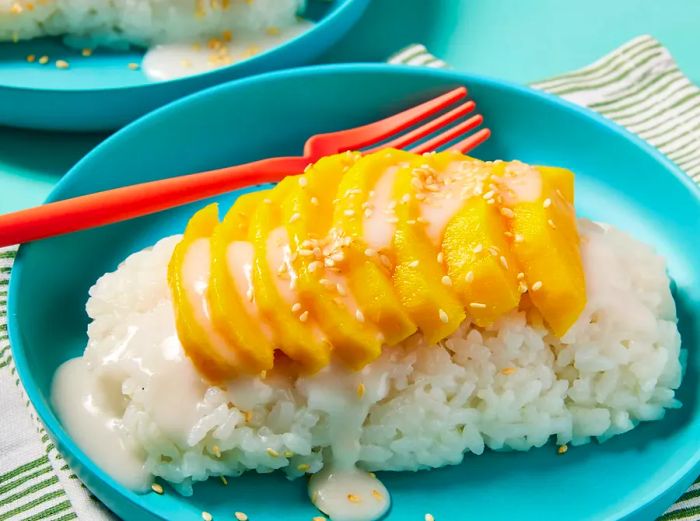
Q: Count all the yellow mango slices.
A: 8